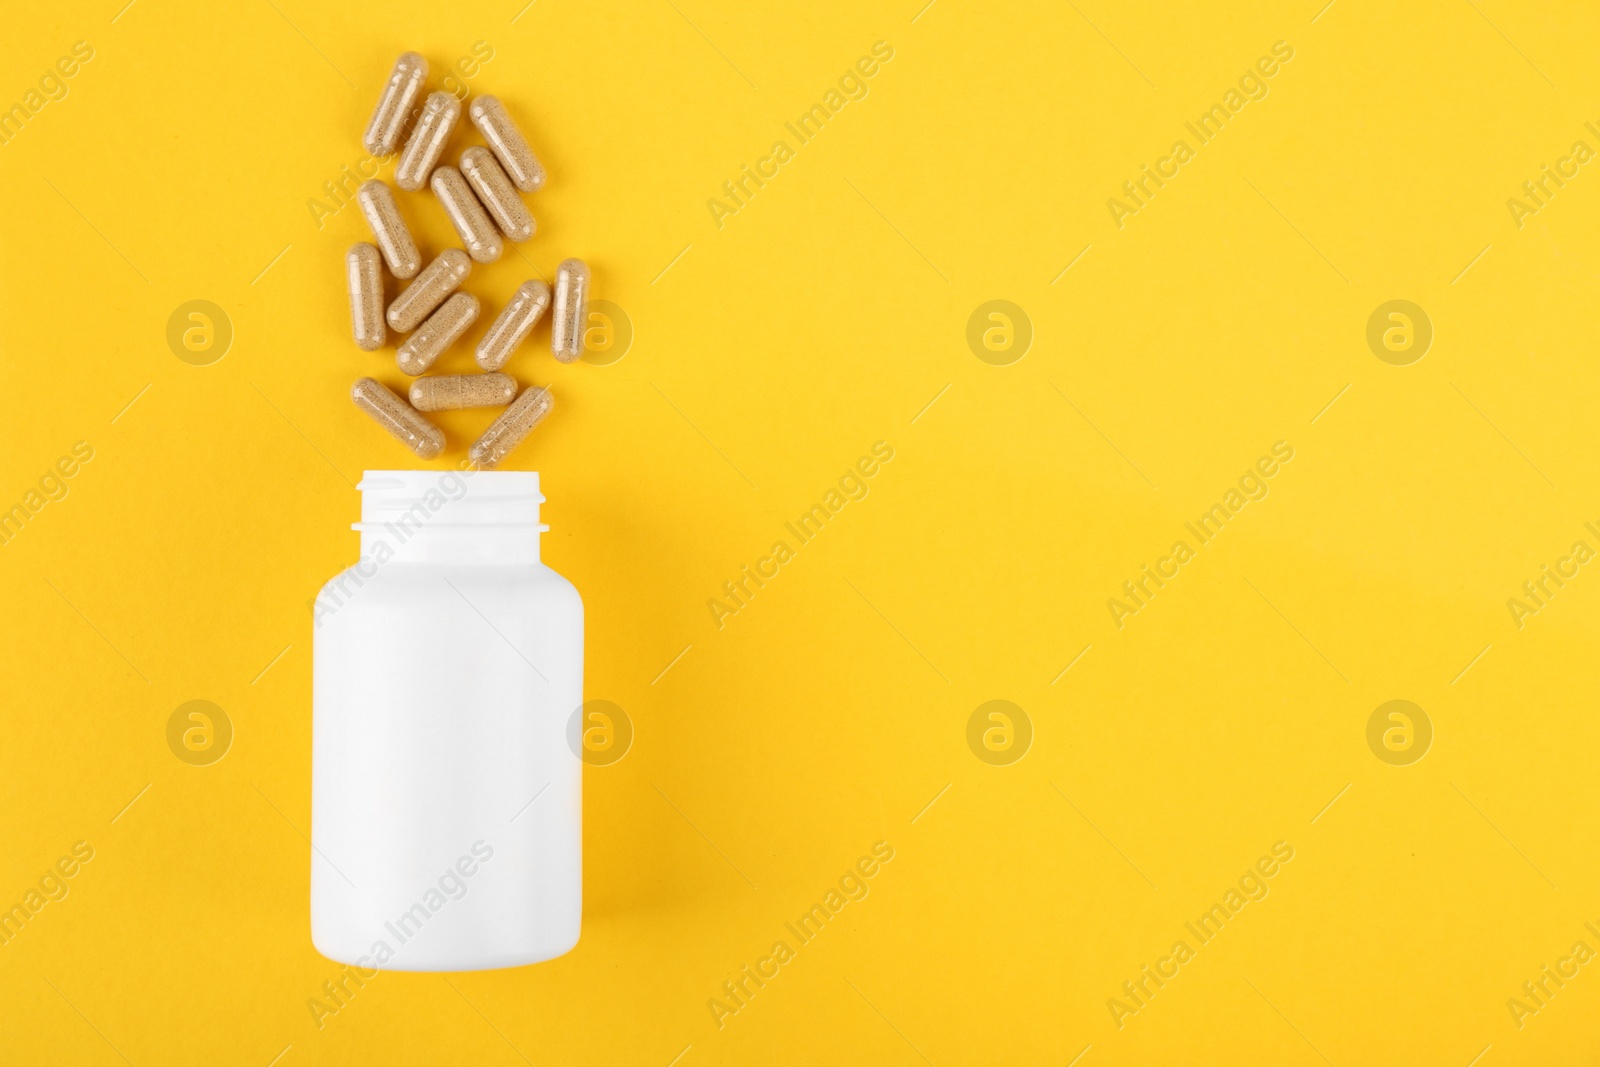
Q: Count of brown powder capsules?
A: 14